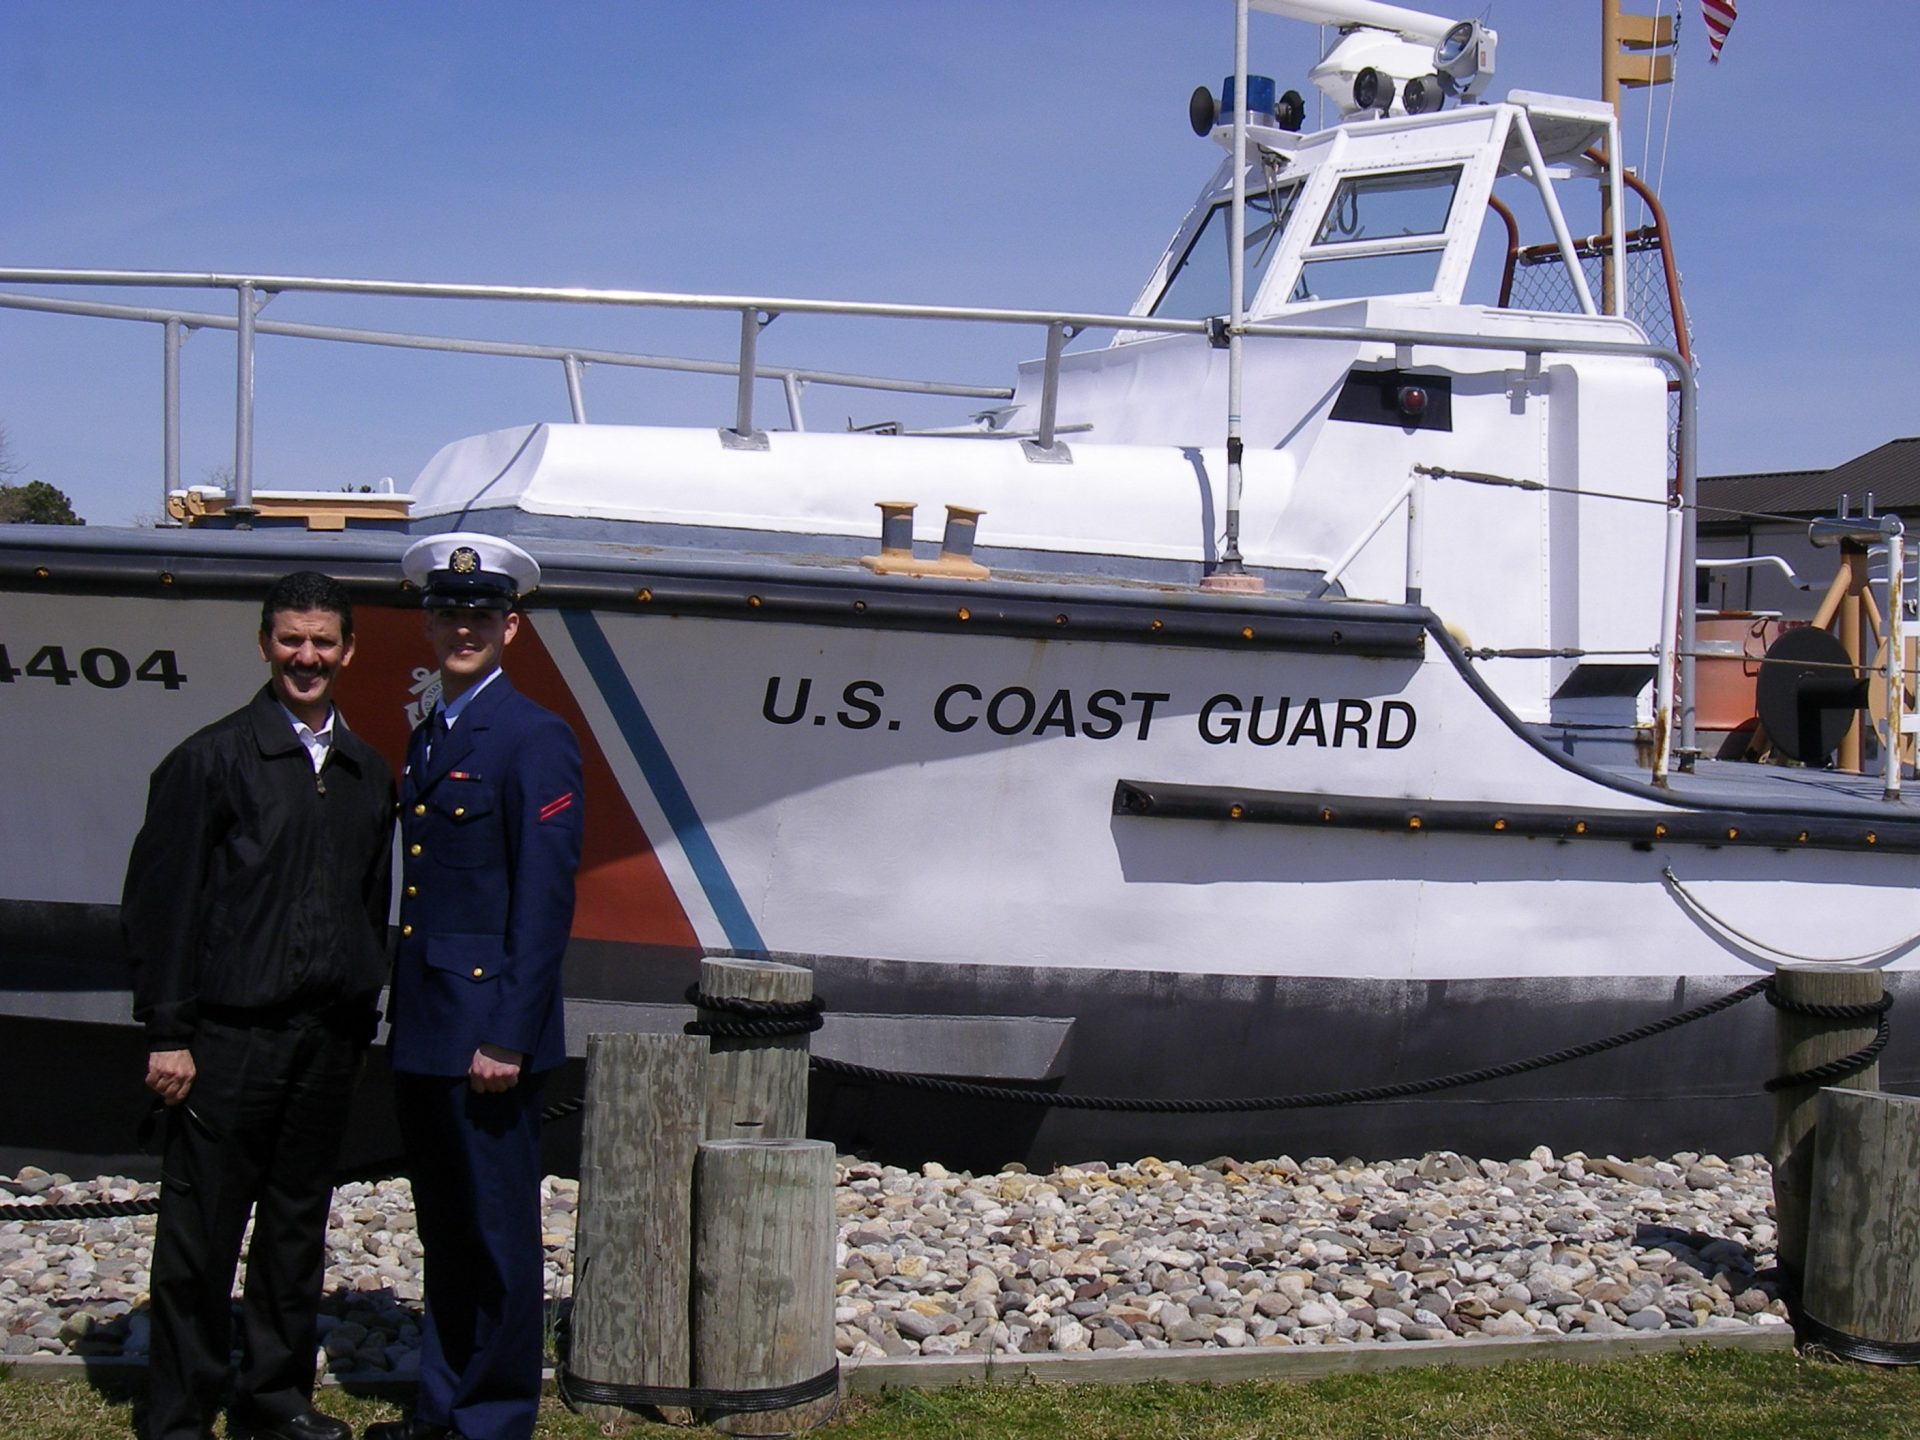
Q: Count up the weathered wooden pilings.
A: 5